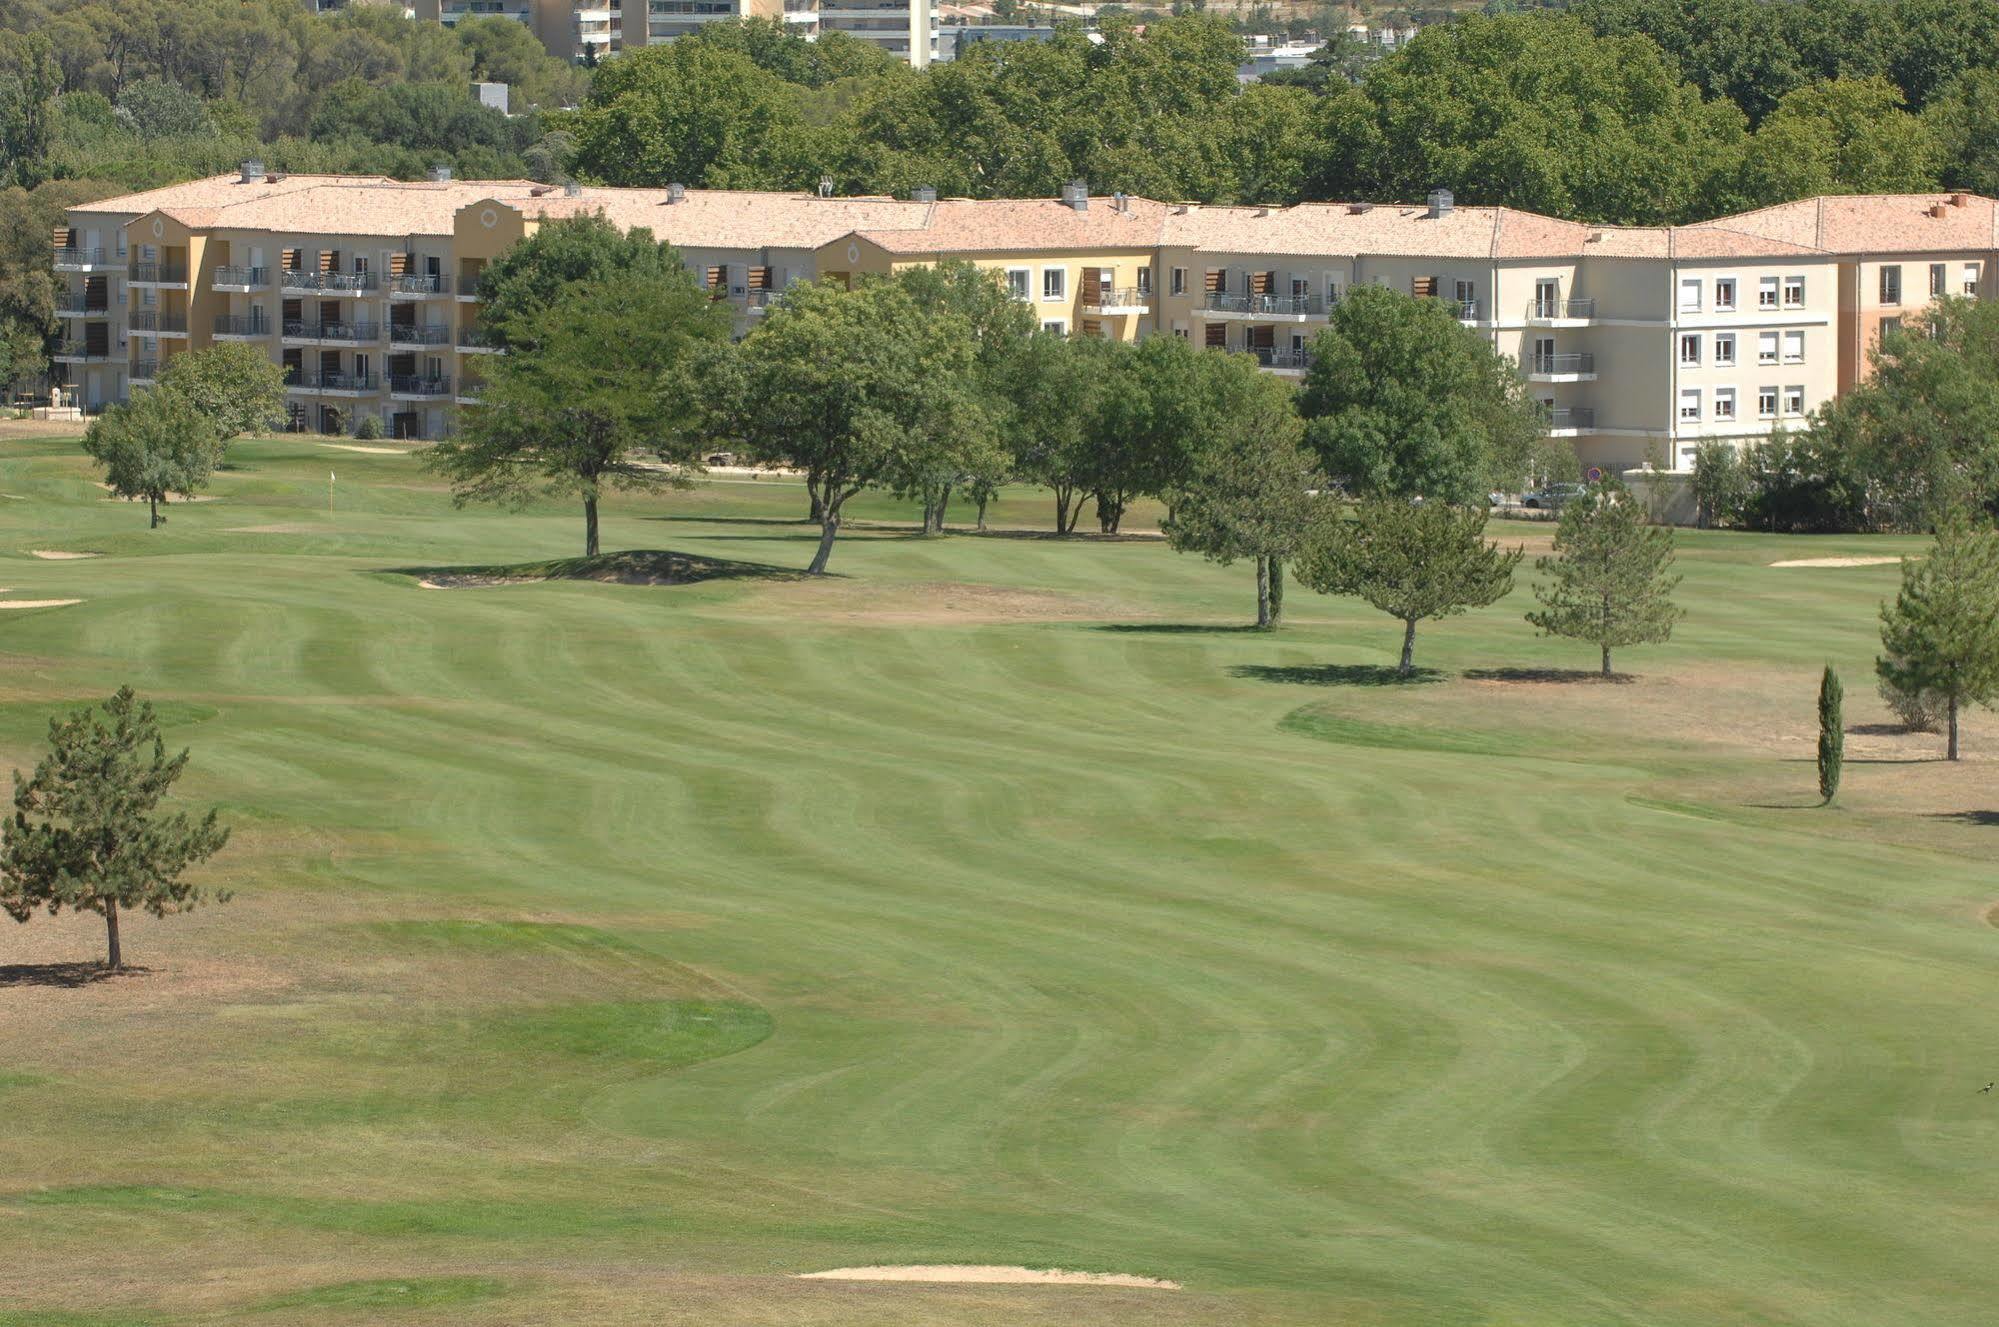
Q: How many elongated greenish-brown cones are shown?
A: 0